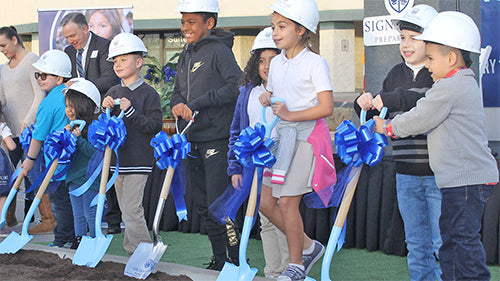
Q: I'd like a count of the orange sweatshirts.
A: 0